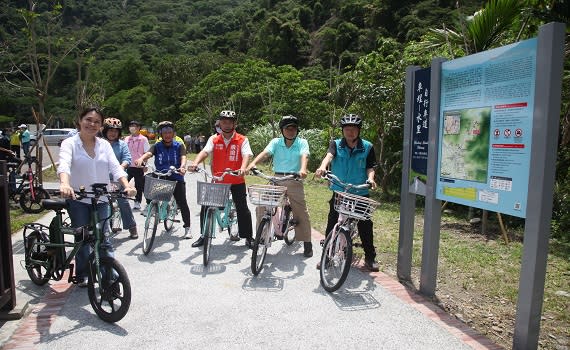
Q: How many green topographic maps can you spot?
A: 1